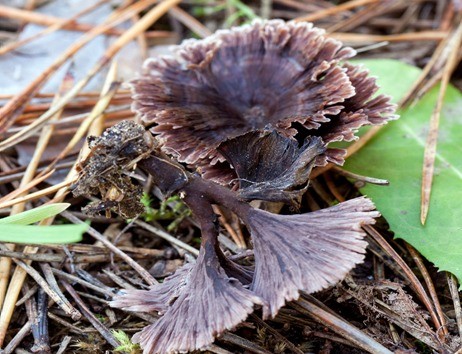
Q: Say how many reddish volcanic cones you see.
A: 0